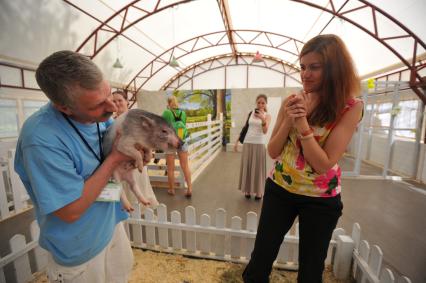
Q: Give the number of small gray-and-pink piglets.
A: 1